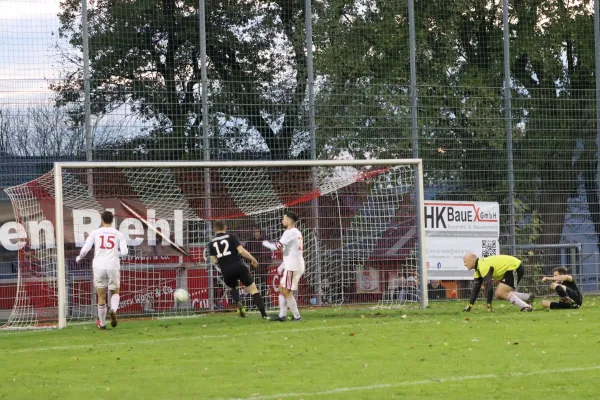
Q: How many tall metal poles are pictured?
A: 6